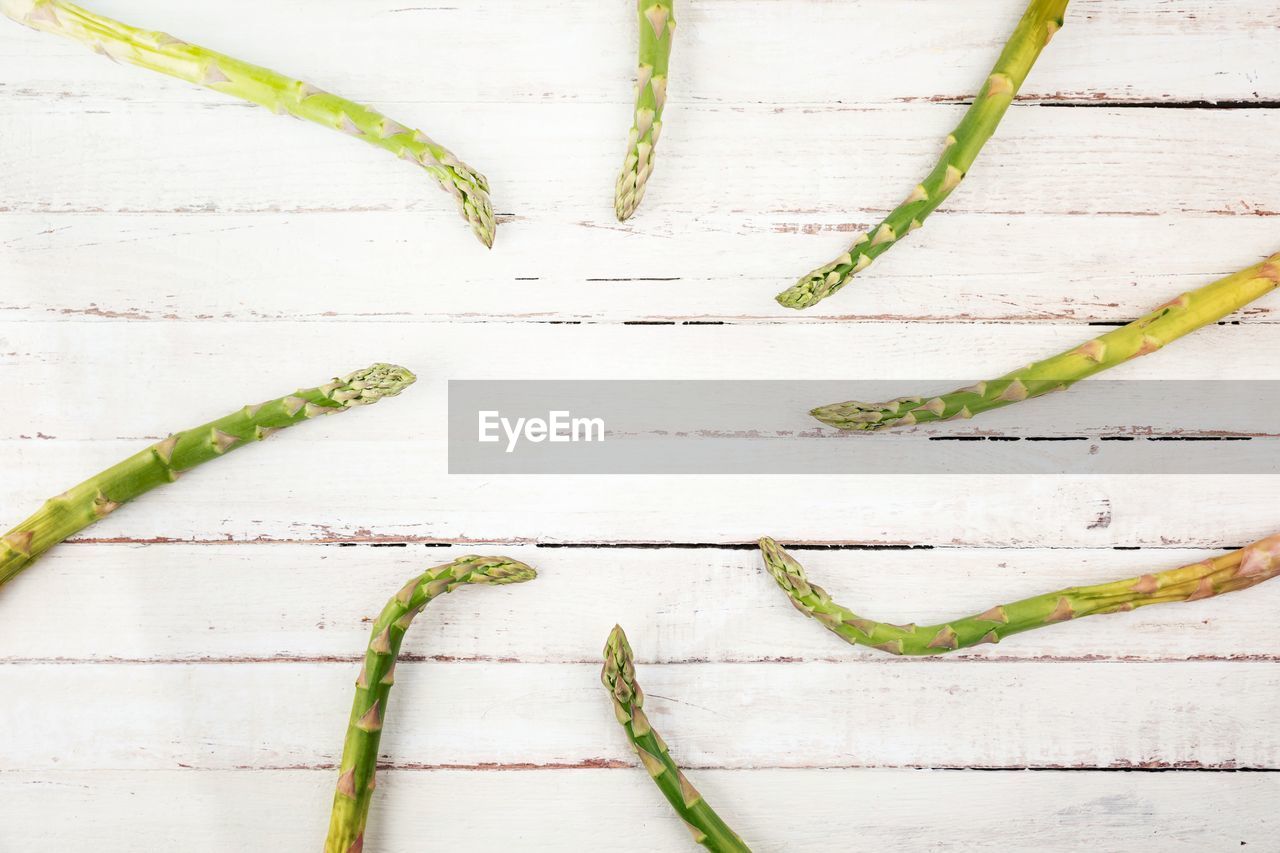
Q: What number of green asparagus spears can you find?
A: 8